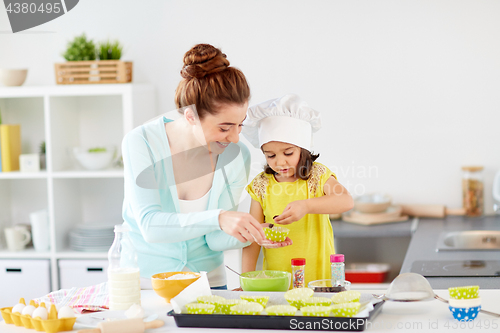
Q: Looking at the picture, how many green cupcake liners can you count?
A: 13